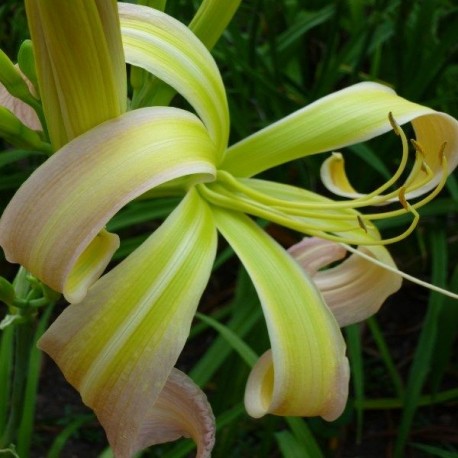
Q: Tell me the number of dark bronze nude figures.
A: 0